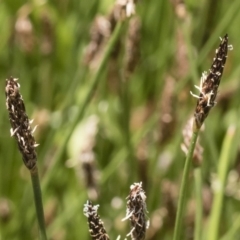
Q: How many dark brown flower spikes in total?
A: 4